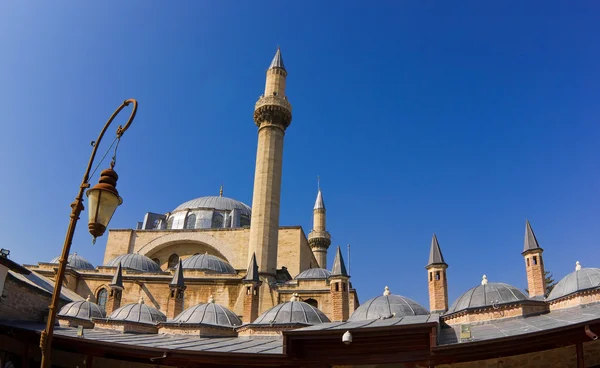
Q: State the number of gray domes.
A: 12